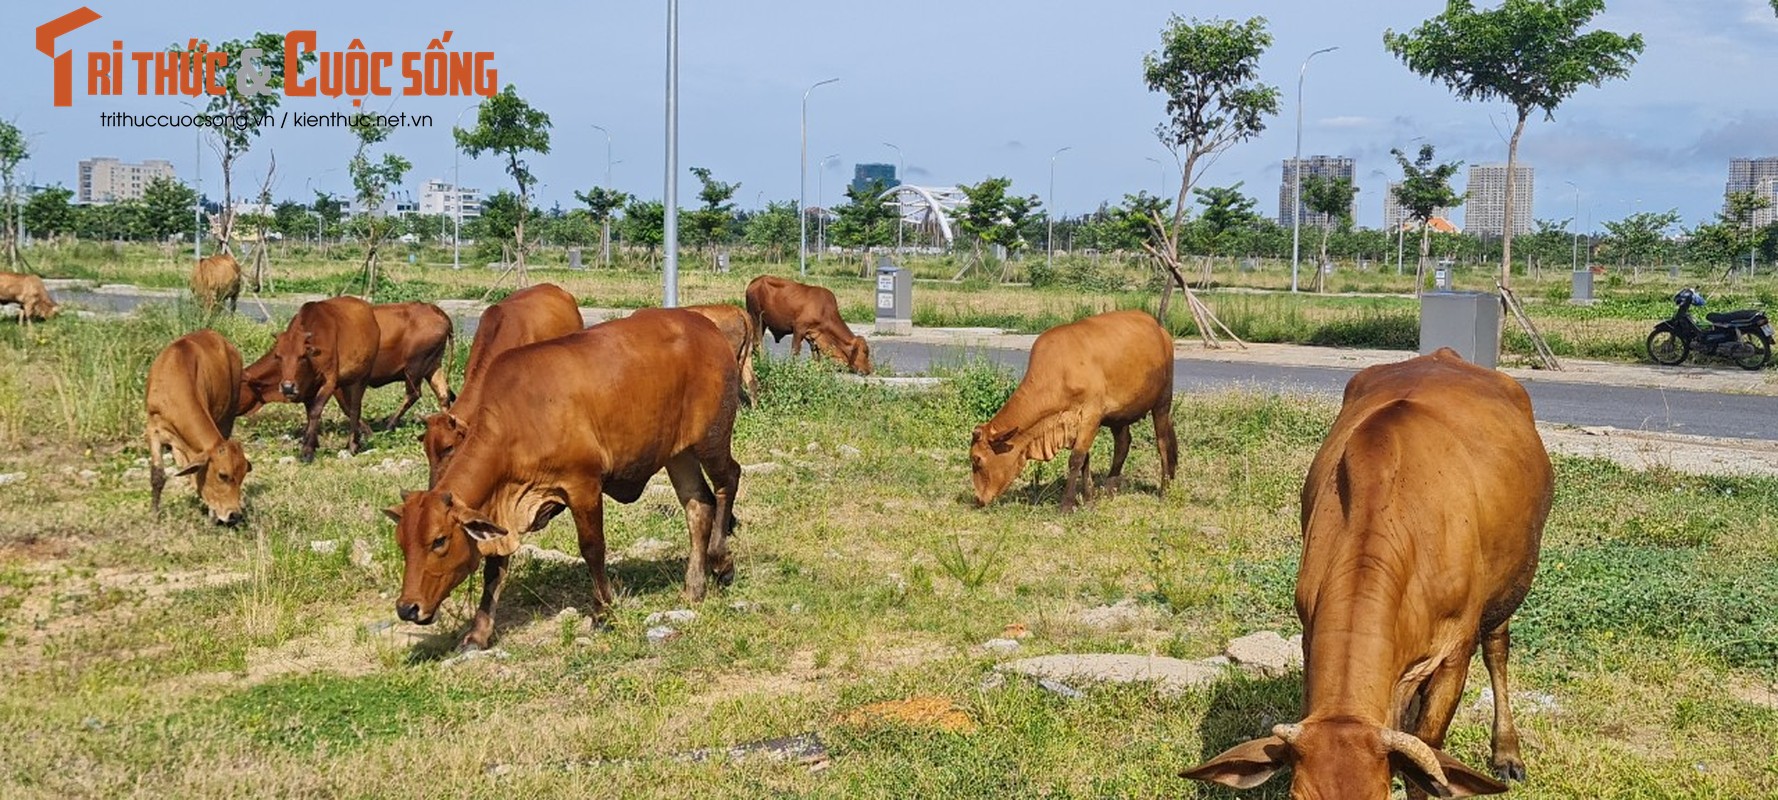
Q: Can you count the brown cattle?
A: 11